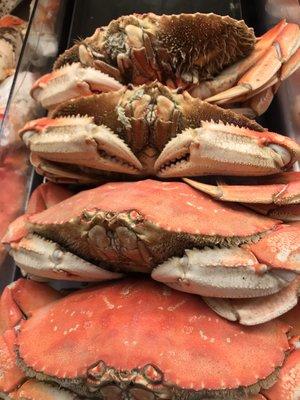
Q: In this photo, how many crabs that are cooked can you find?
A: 2